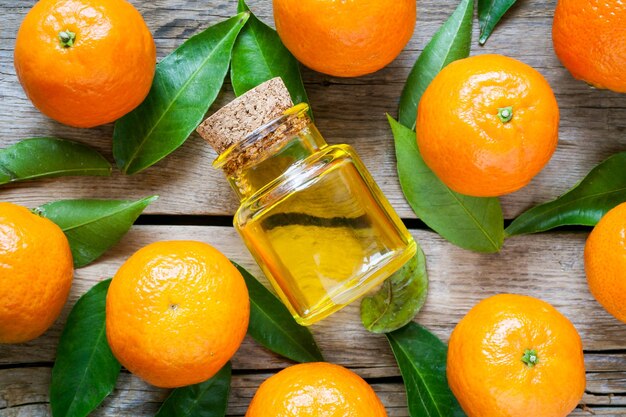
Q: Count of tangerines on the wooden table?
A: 9